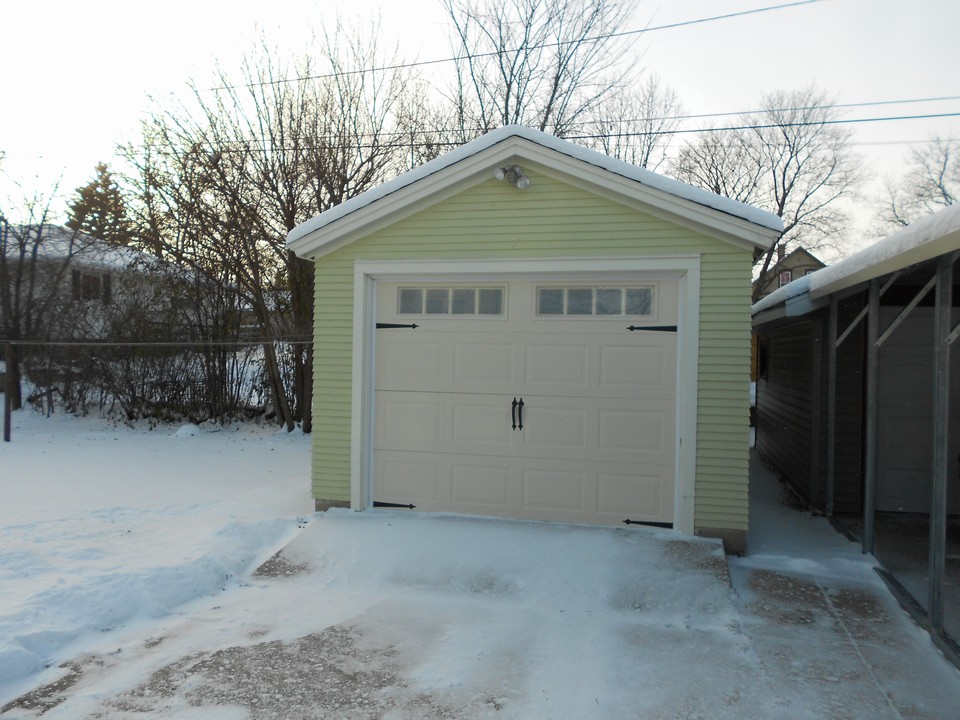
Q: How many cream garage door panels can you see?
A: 12